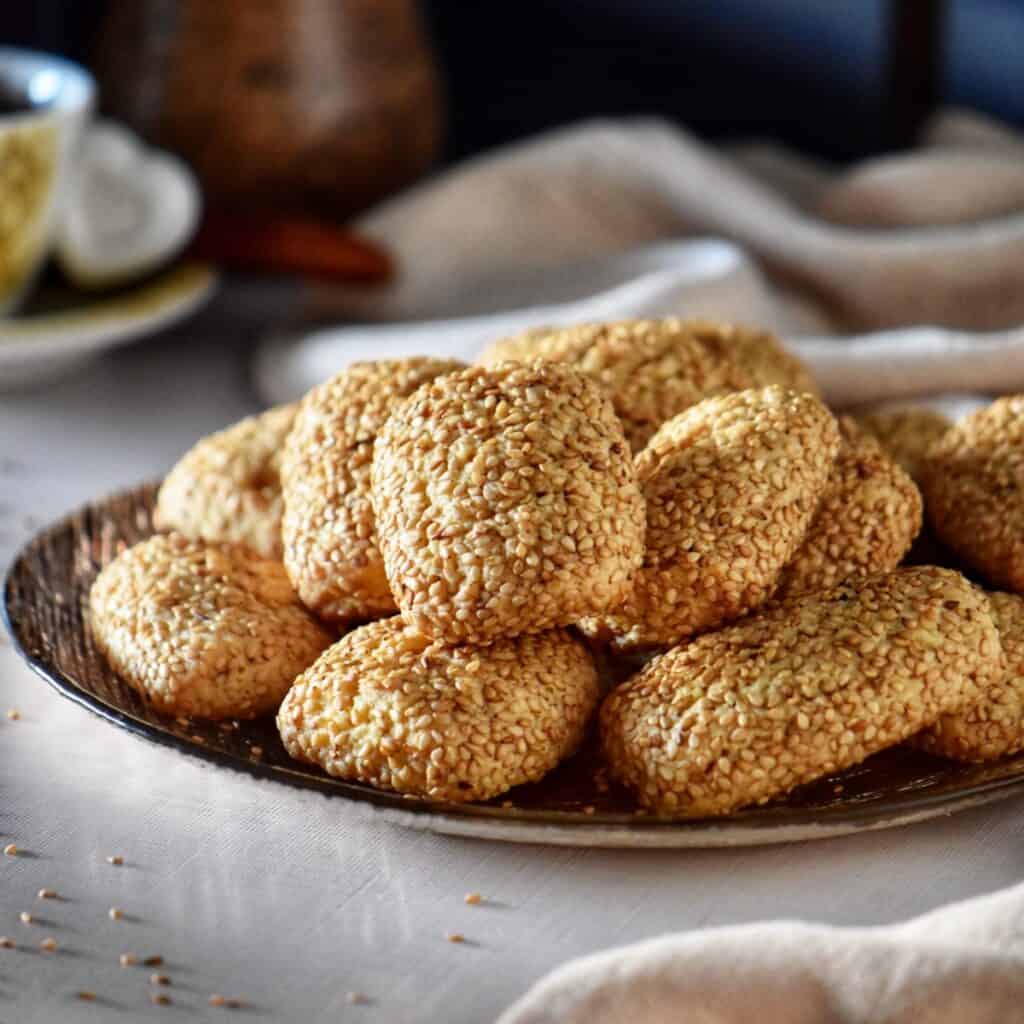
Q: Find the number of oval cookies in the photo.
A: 12